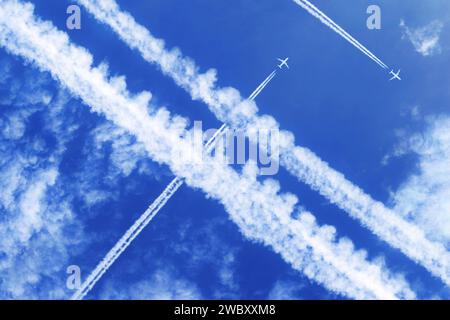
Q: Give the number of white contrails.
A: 4